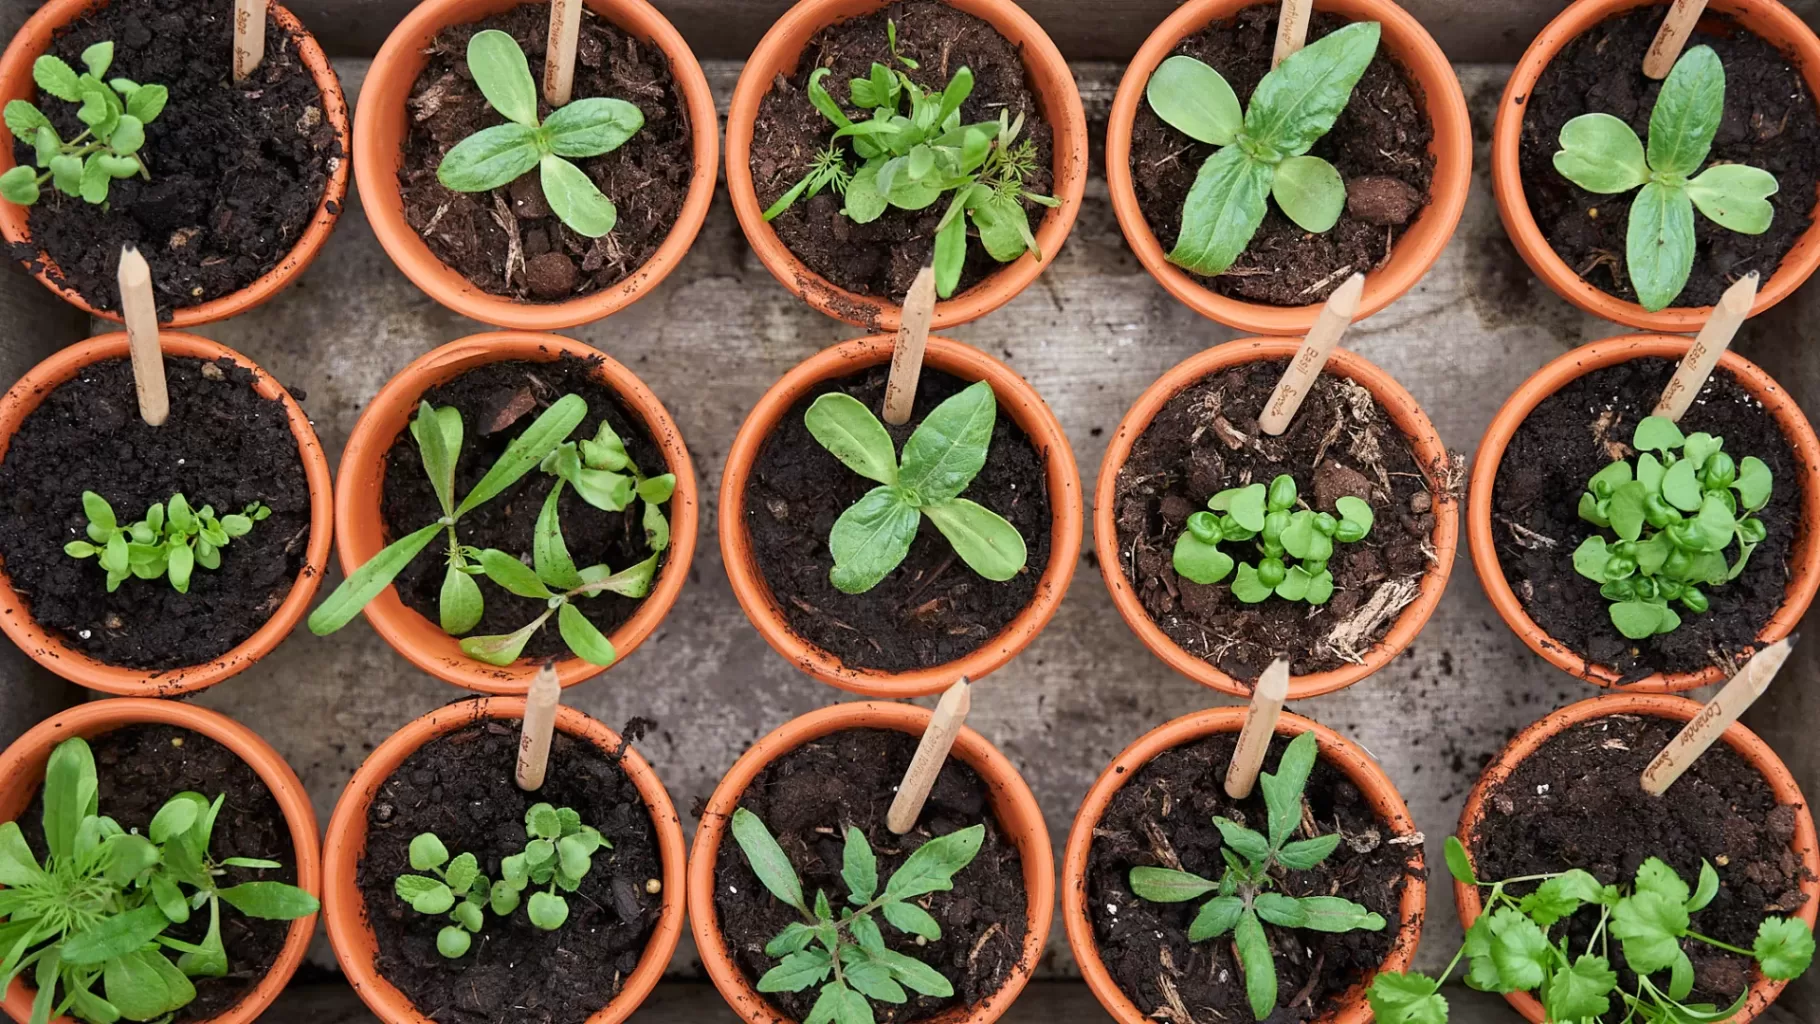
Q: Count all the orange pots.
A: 15